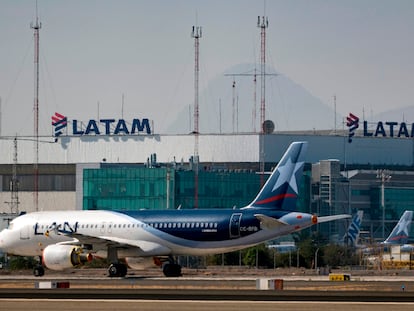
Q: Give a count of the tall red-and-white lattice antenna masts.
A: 3